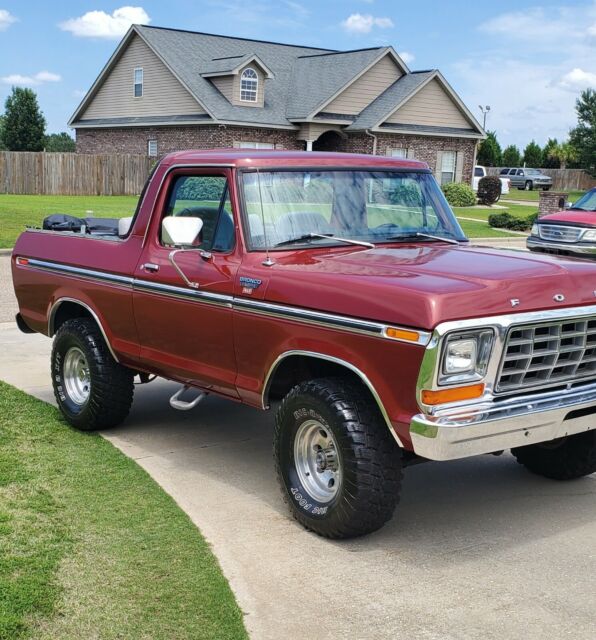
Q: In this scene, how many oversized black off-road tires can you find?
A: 3